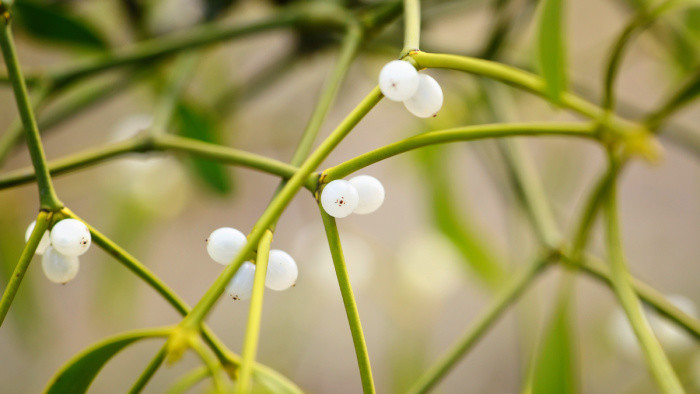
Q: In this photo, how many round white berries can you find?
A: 10